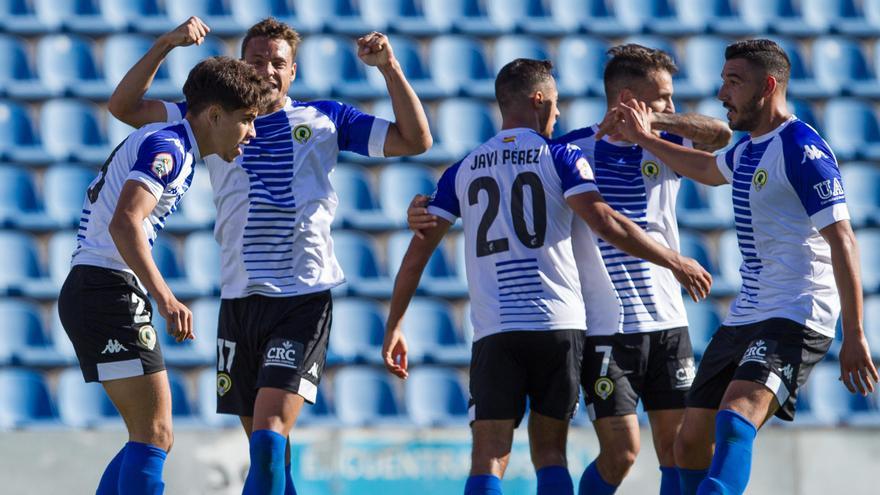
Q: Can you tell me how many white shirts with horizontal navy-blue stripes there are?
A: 5